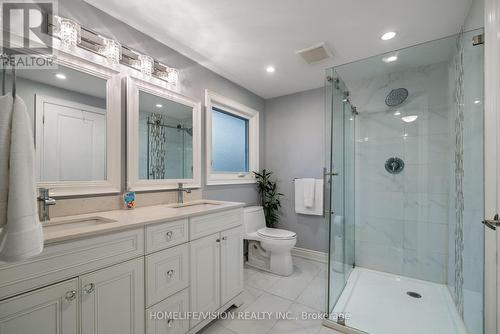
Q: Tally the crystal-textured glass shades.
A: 4